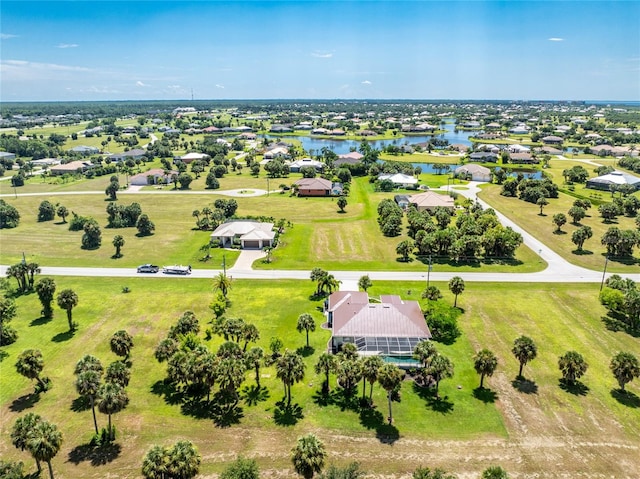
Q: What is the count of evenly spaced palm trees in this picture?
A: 4